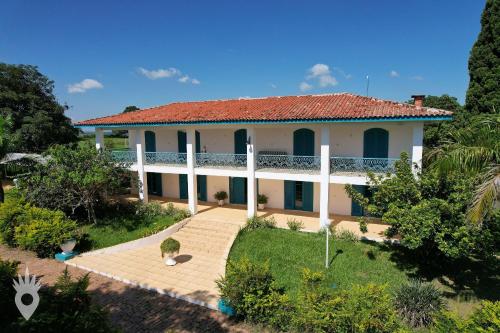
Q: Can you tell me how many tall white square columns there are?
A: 6